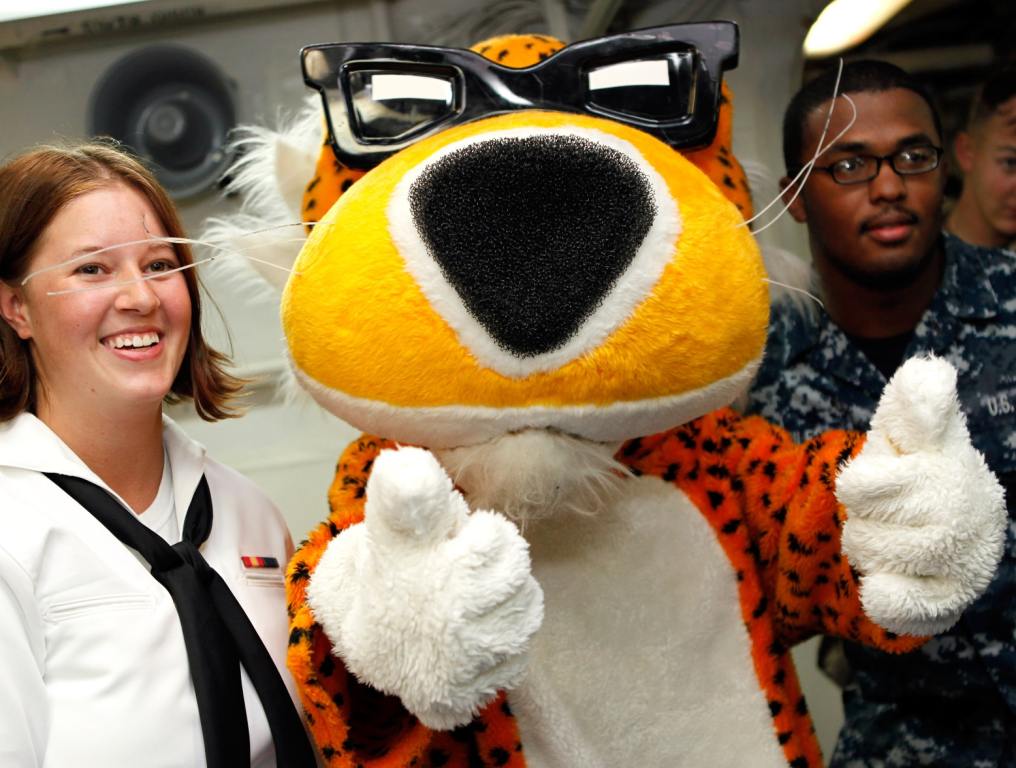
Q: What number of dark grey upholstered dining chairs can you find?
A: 0